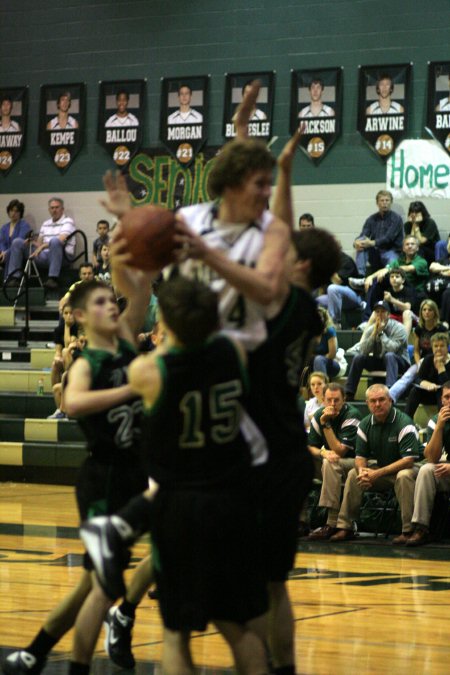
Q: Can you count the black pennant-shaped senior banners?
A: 8